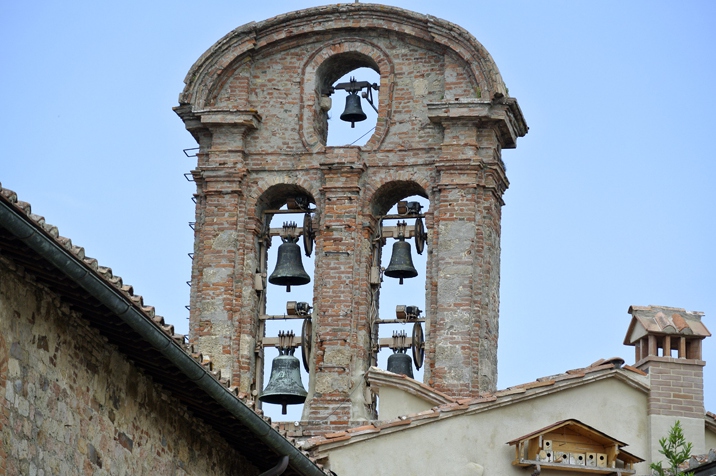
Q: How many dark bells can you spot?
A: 5